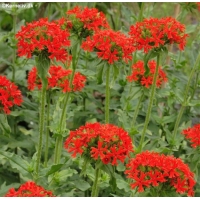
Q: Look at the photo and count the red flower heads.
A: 11